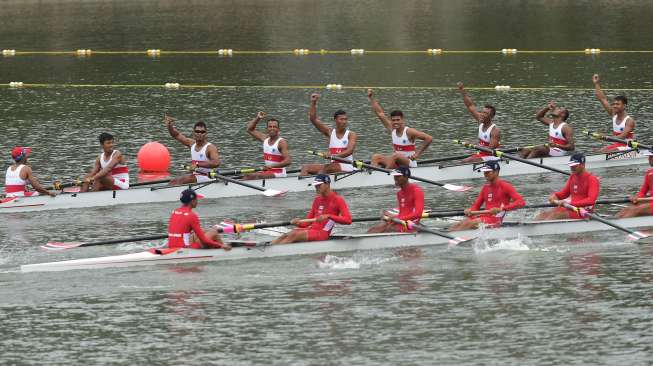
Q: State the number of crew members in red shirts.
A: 6